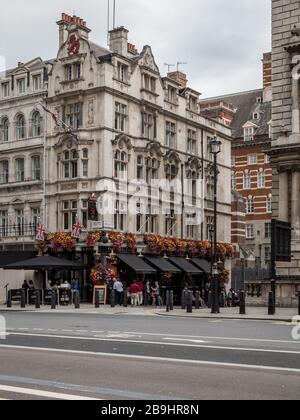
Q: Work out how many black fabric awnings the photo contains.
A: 4